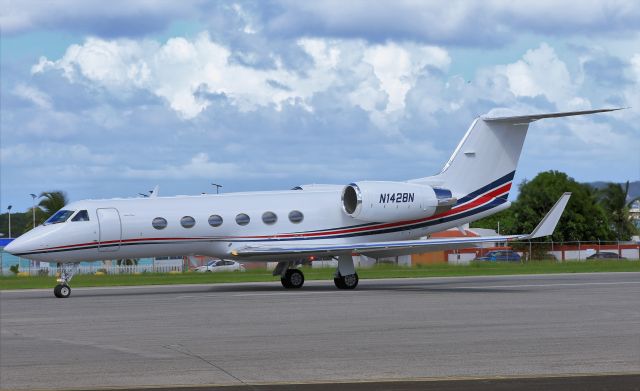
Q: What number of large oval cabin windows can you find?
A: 6